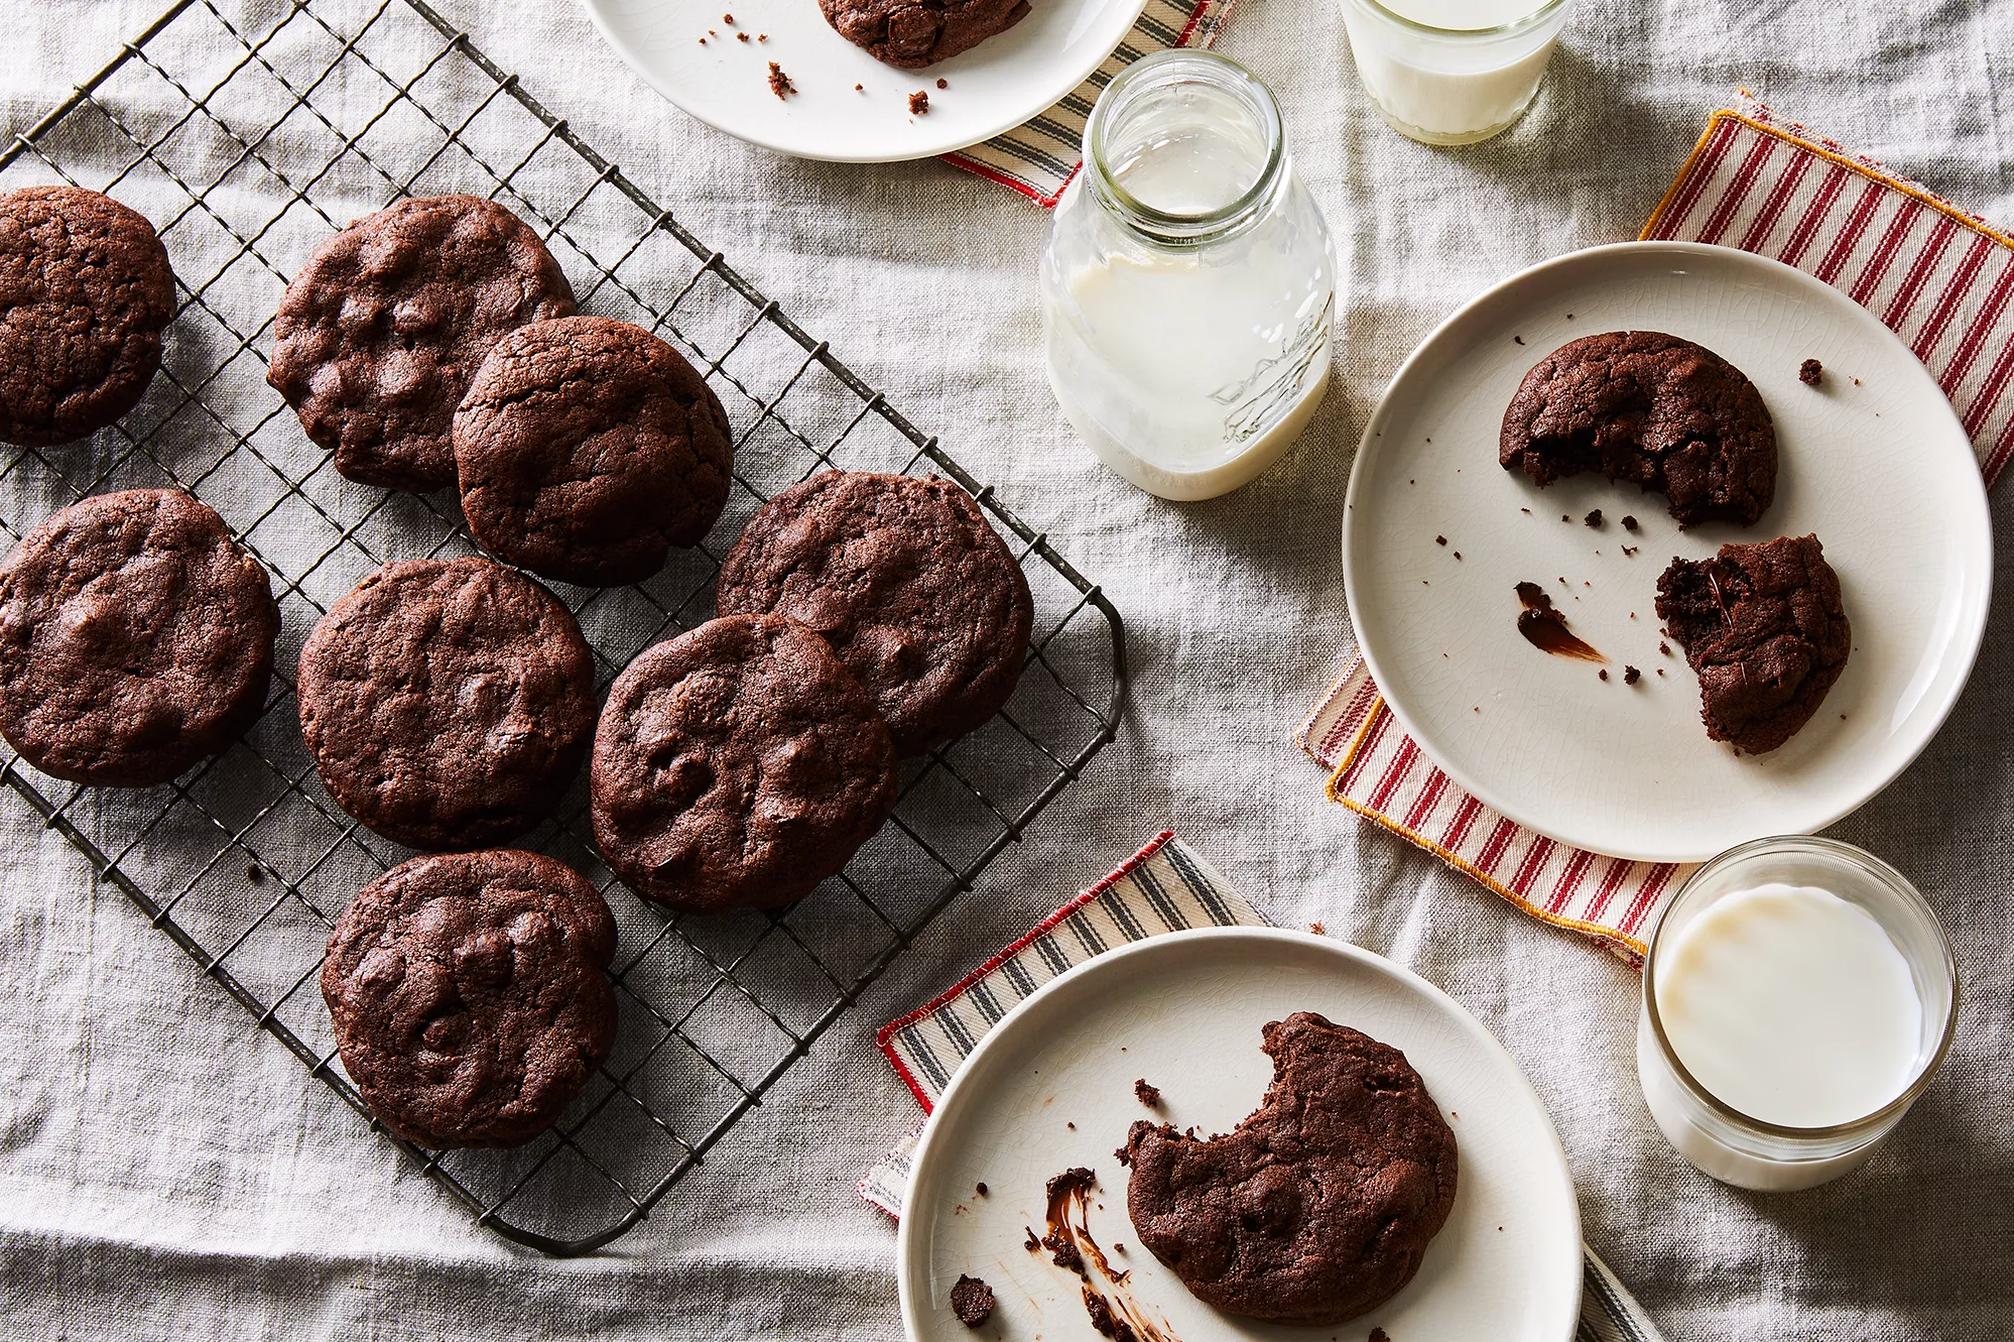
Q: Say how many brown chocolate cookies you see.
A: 11